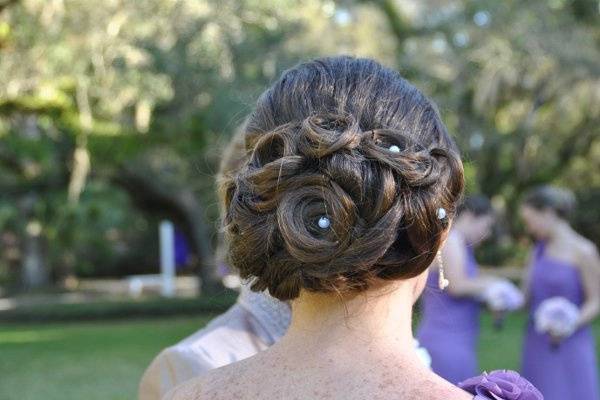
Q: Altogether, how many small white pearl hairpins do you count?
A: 3